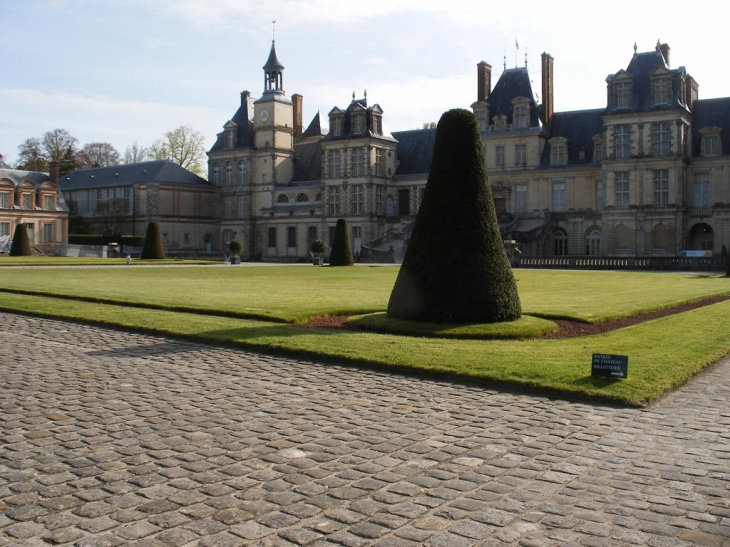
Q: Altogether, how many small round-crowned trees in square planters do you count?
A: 2